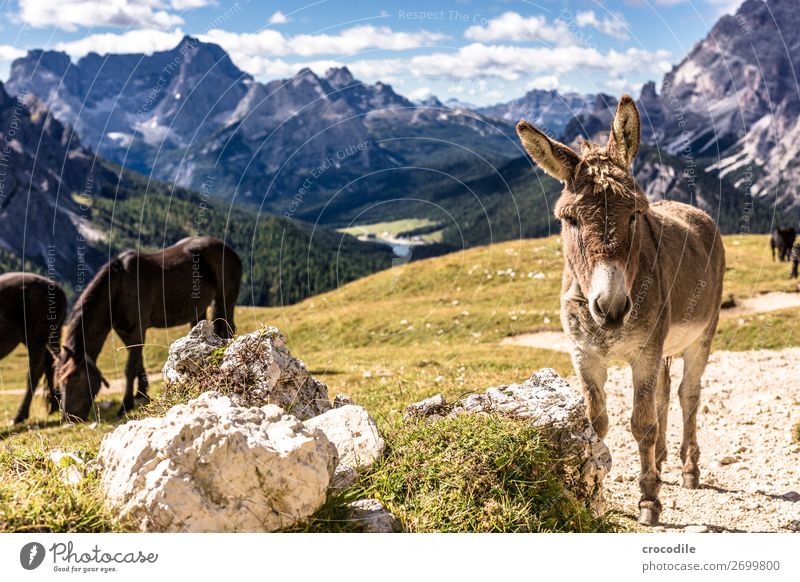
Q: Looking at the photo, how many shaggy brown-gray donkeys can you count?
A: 1